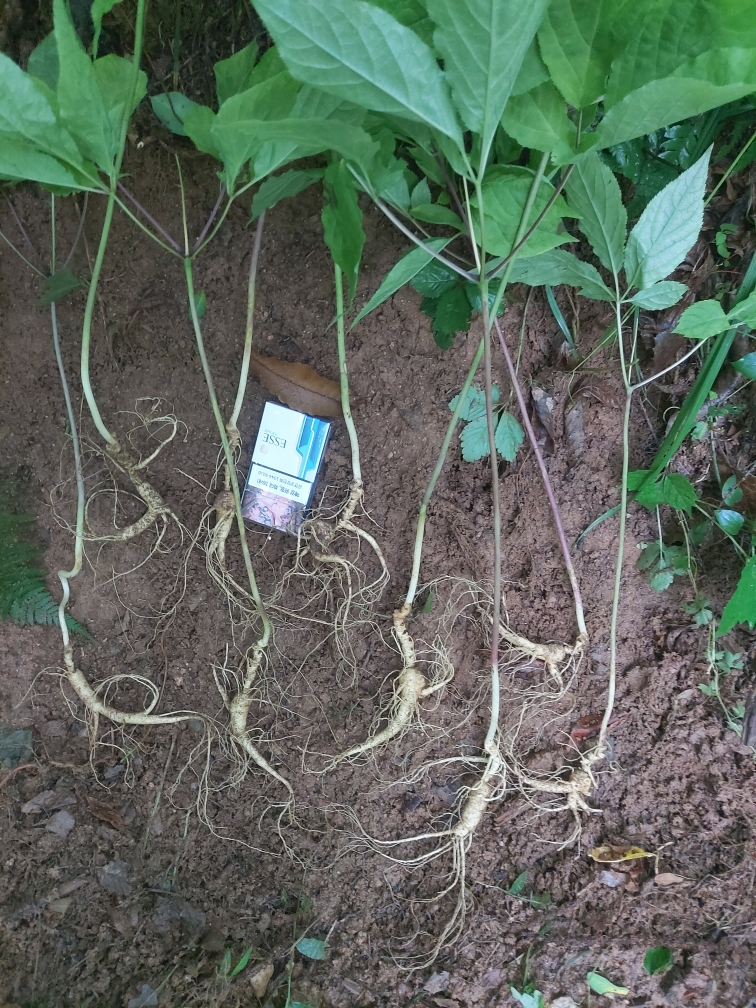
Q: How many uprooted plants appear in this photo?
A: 9